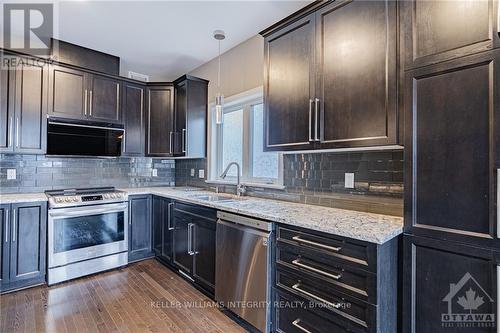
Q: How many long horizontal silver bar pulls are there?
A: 4